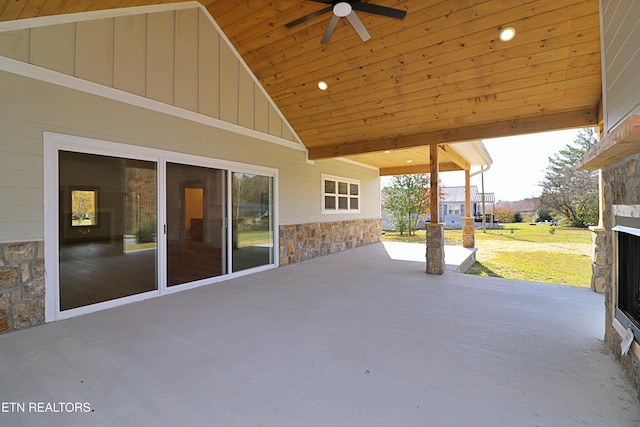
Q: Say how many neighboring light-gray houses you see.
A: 1